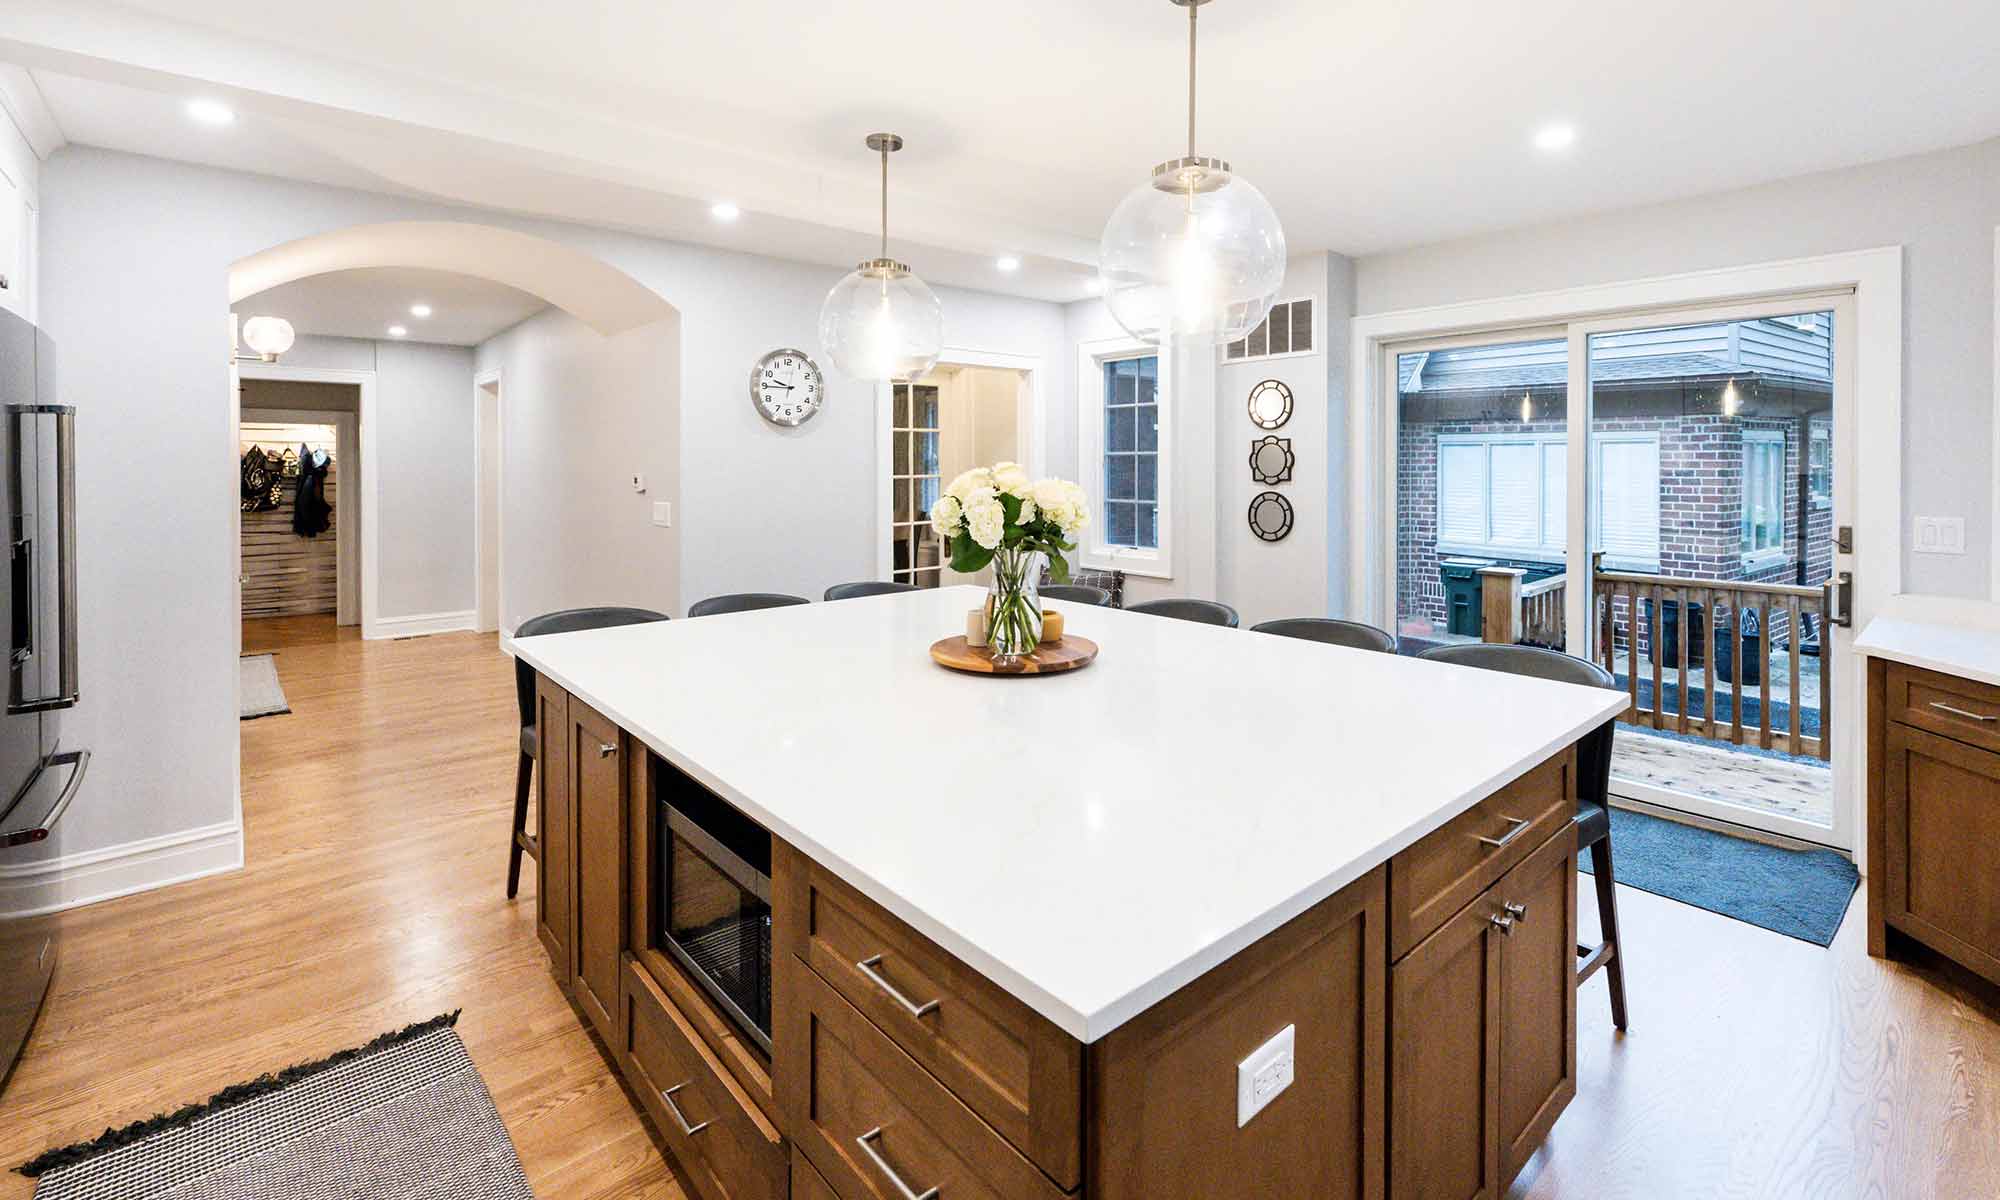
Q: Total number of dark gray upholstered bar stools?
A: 7